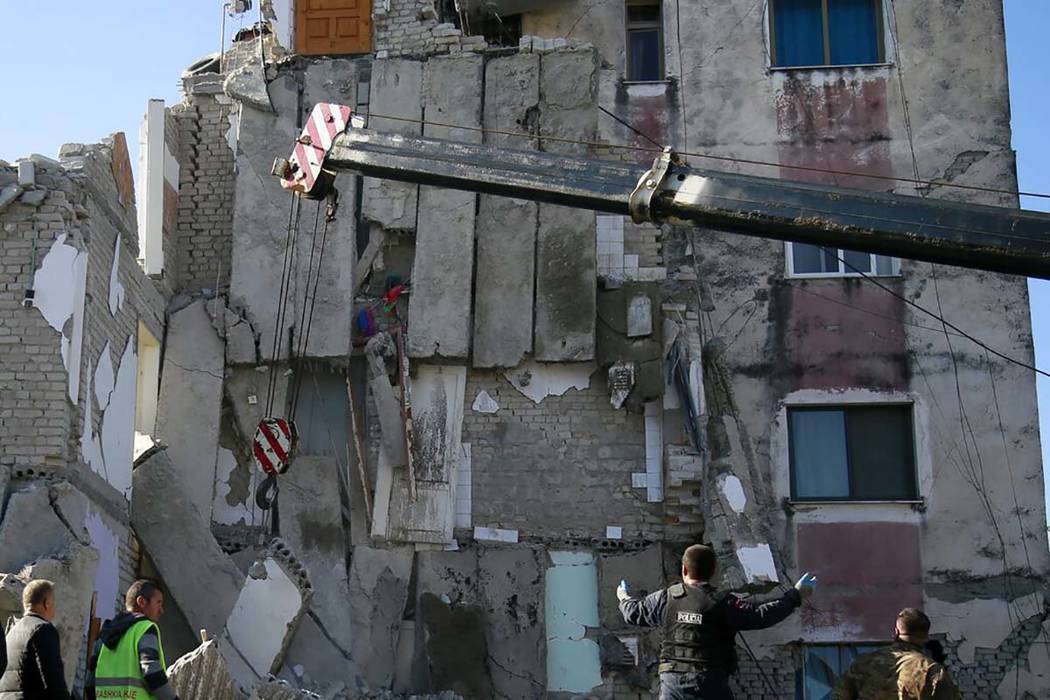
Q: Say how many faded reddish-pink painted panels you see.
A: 4